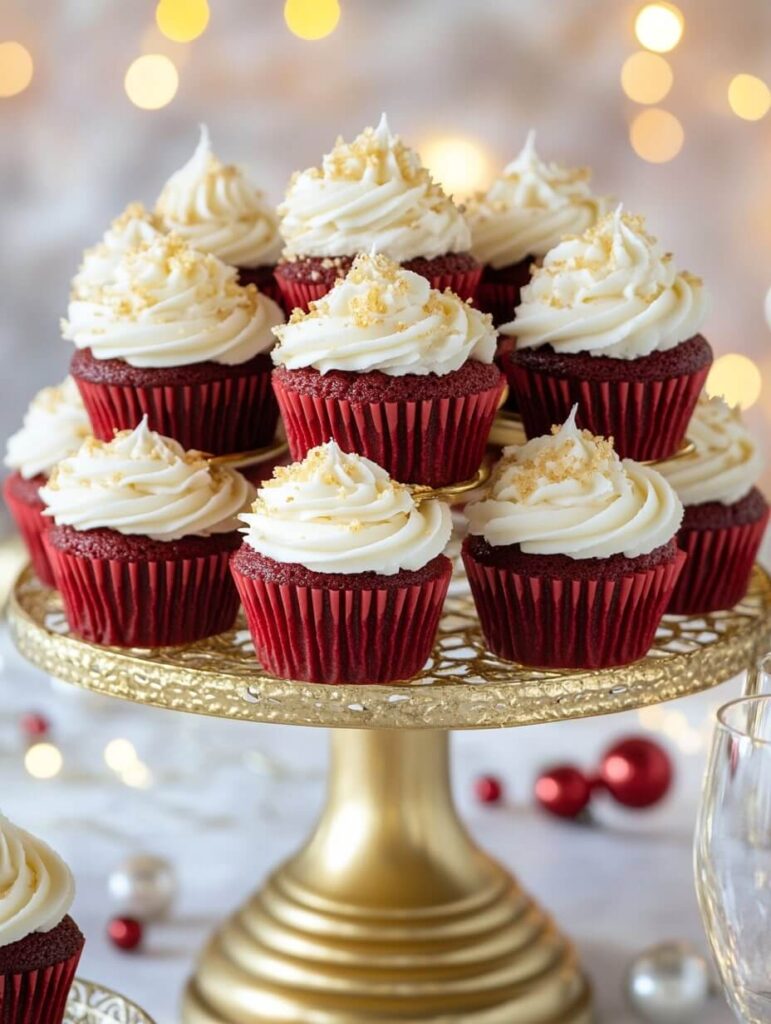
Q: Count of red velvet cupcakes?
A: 13